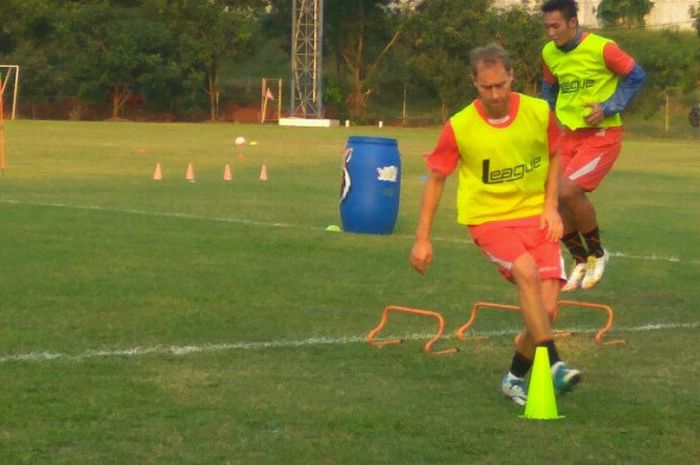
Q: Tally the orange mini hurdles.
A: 3